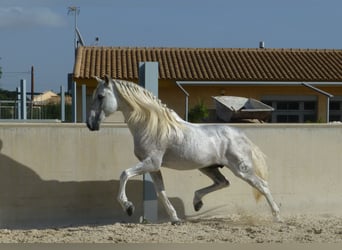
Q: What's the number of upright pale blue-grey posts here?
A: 6